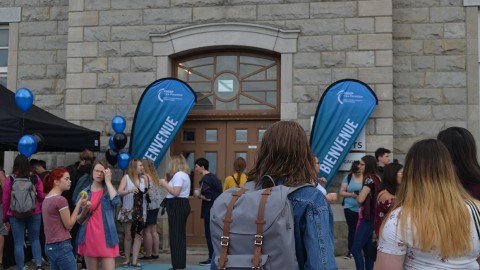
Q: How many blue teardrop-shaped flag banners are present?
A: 2